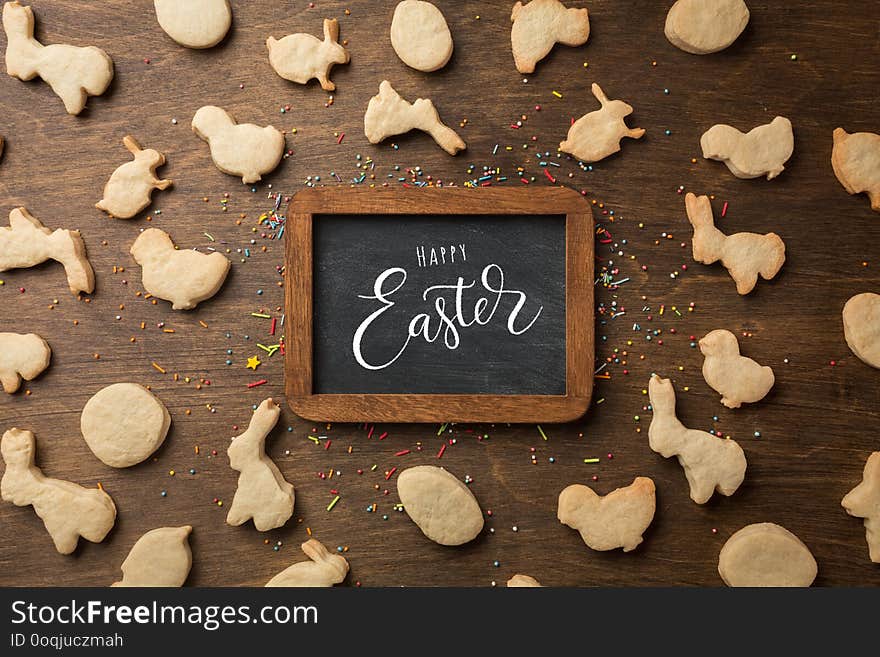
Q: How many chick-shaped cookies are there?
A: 6